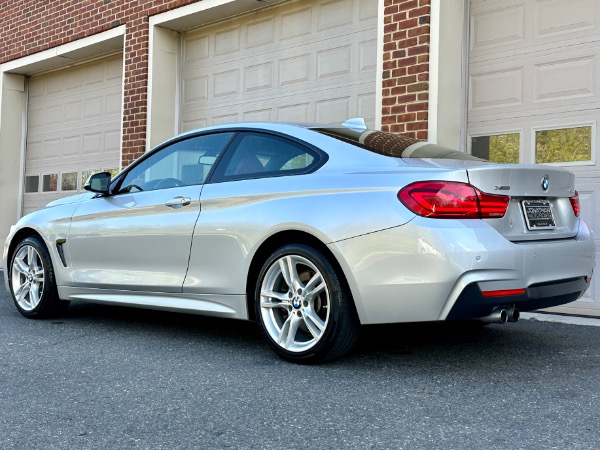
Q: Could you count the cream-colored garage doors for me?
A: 3